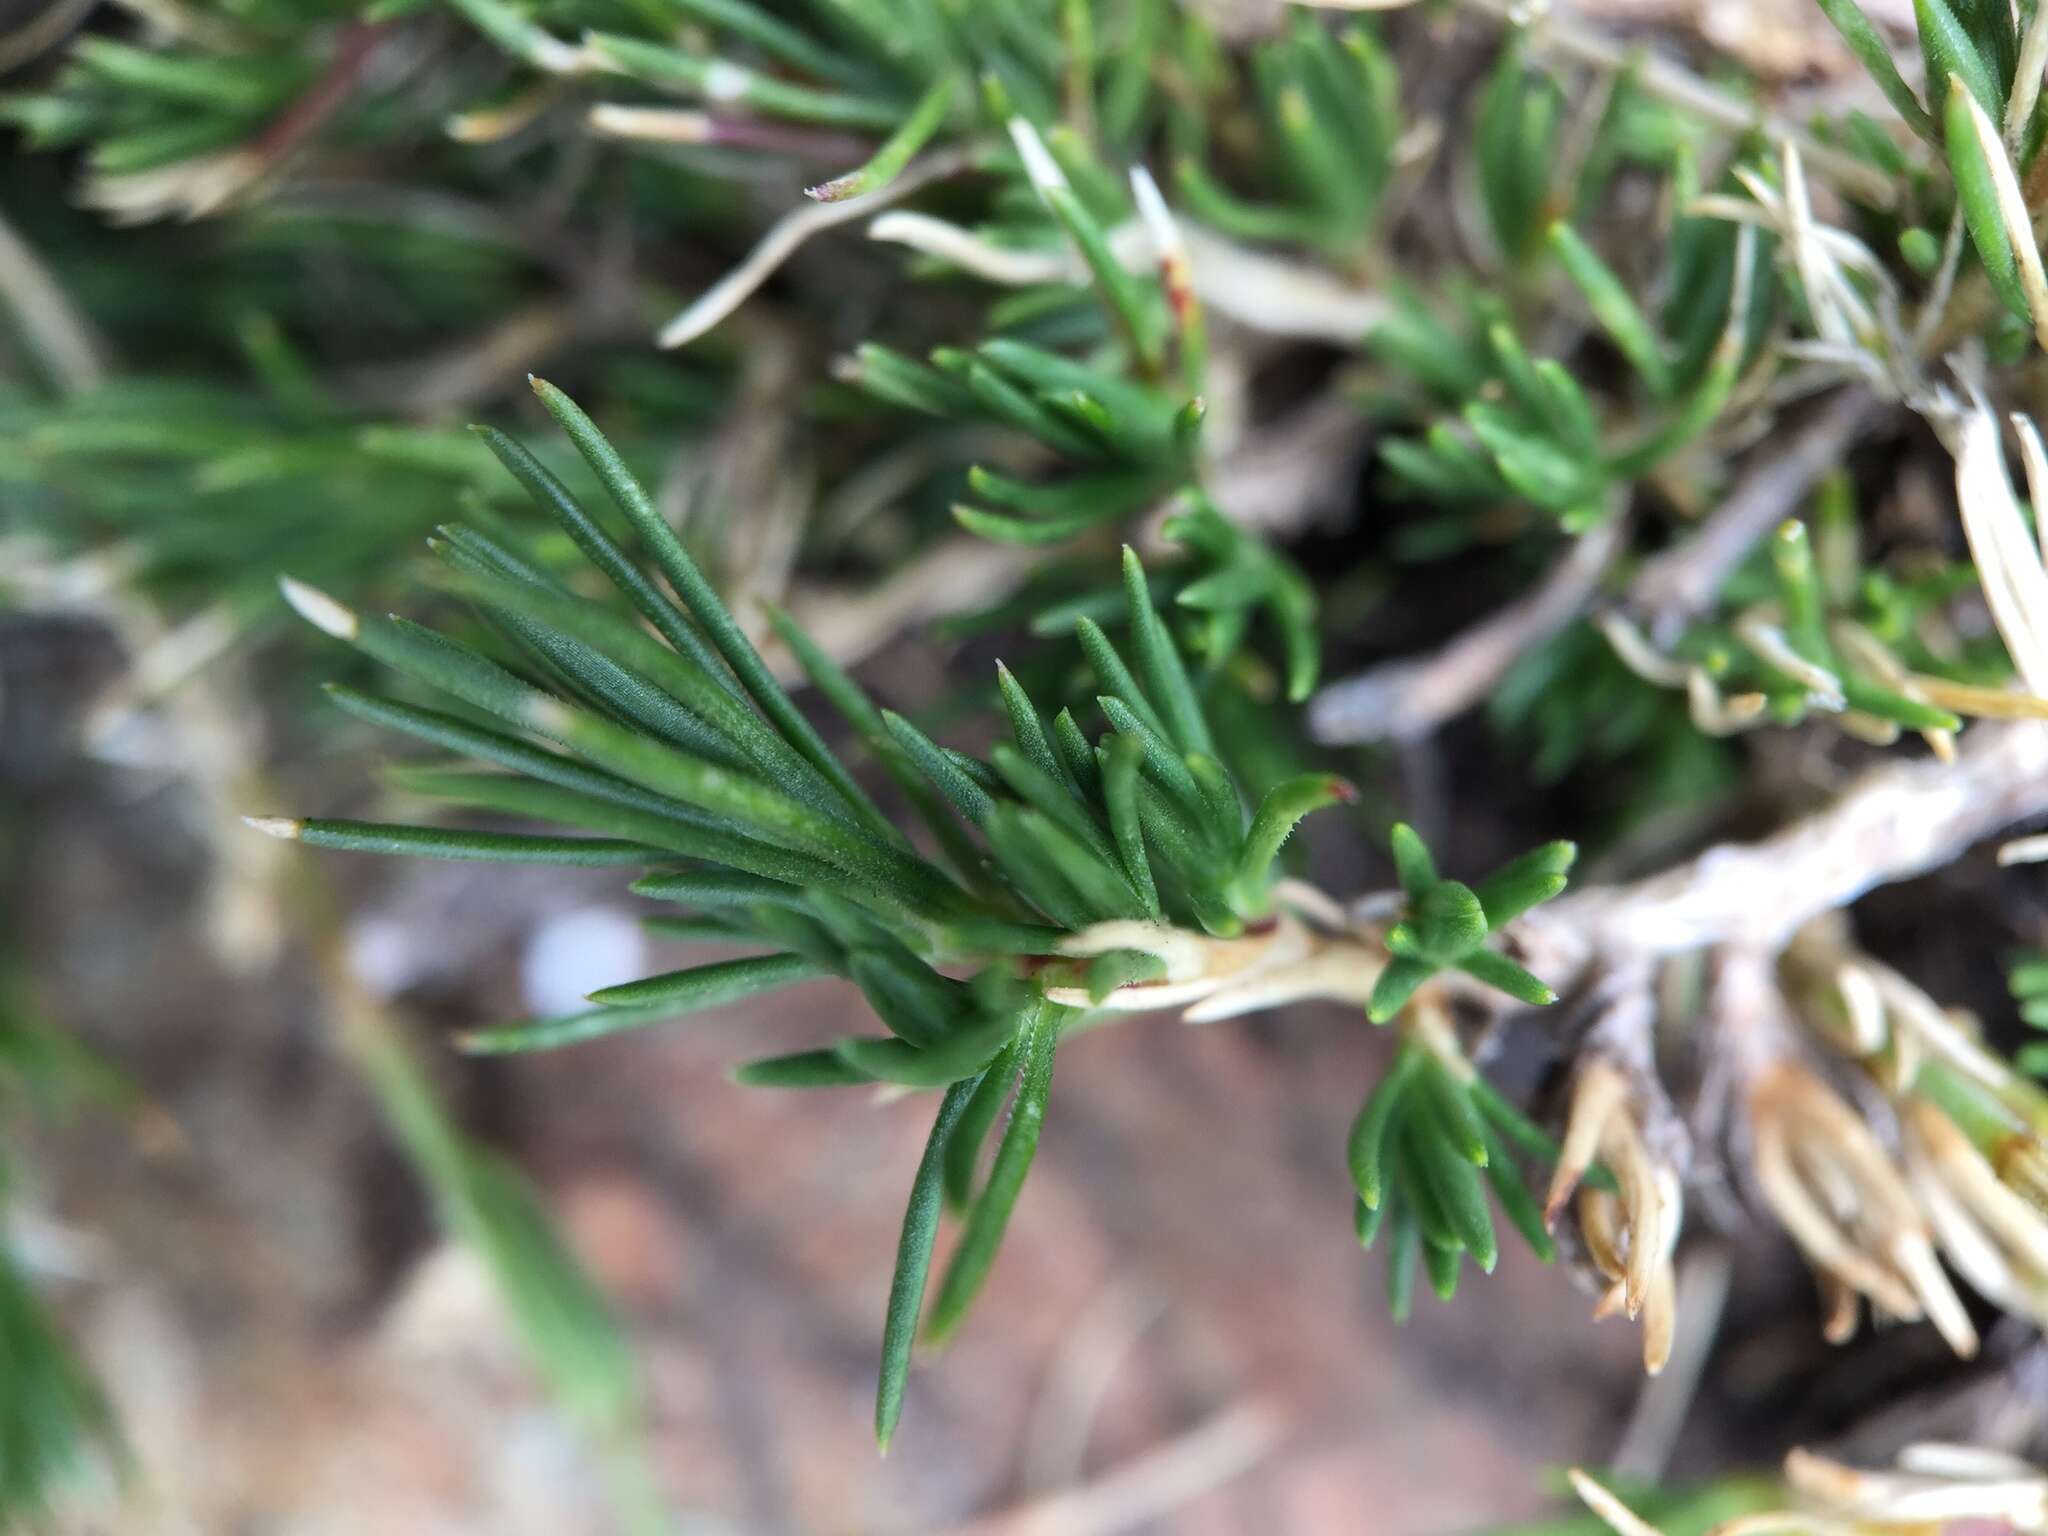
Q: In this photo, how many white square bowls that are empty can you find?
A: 0